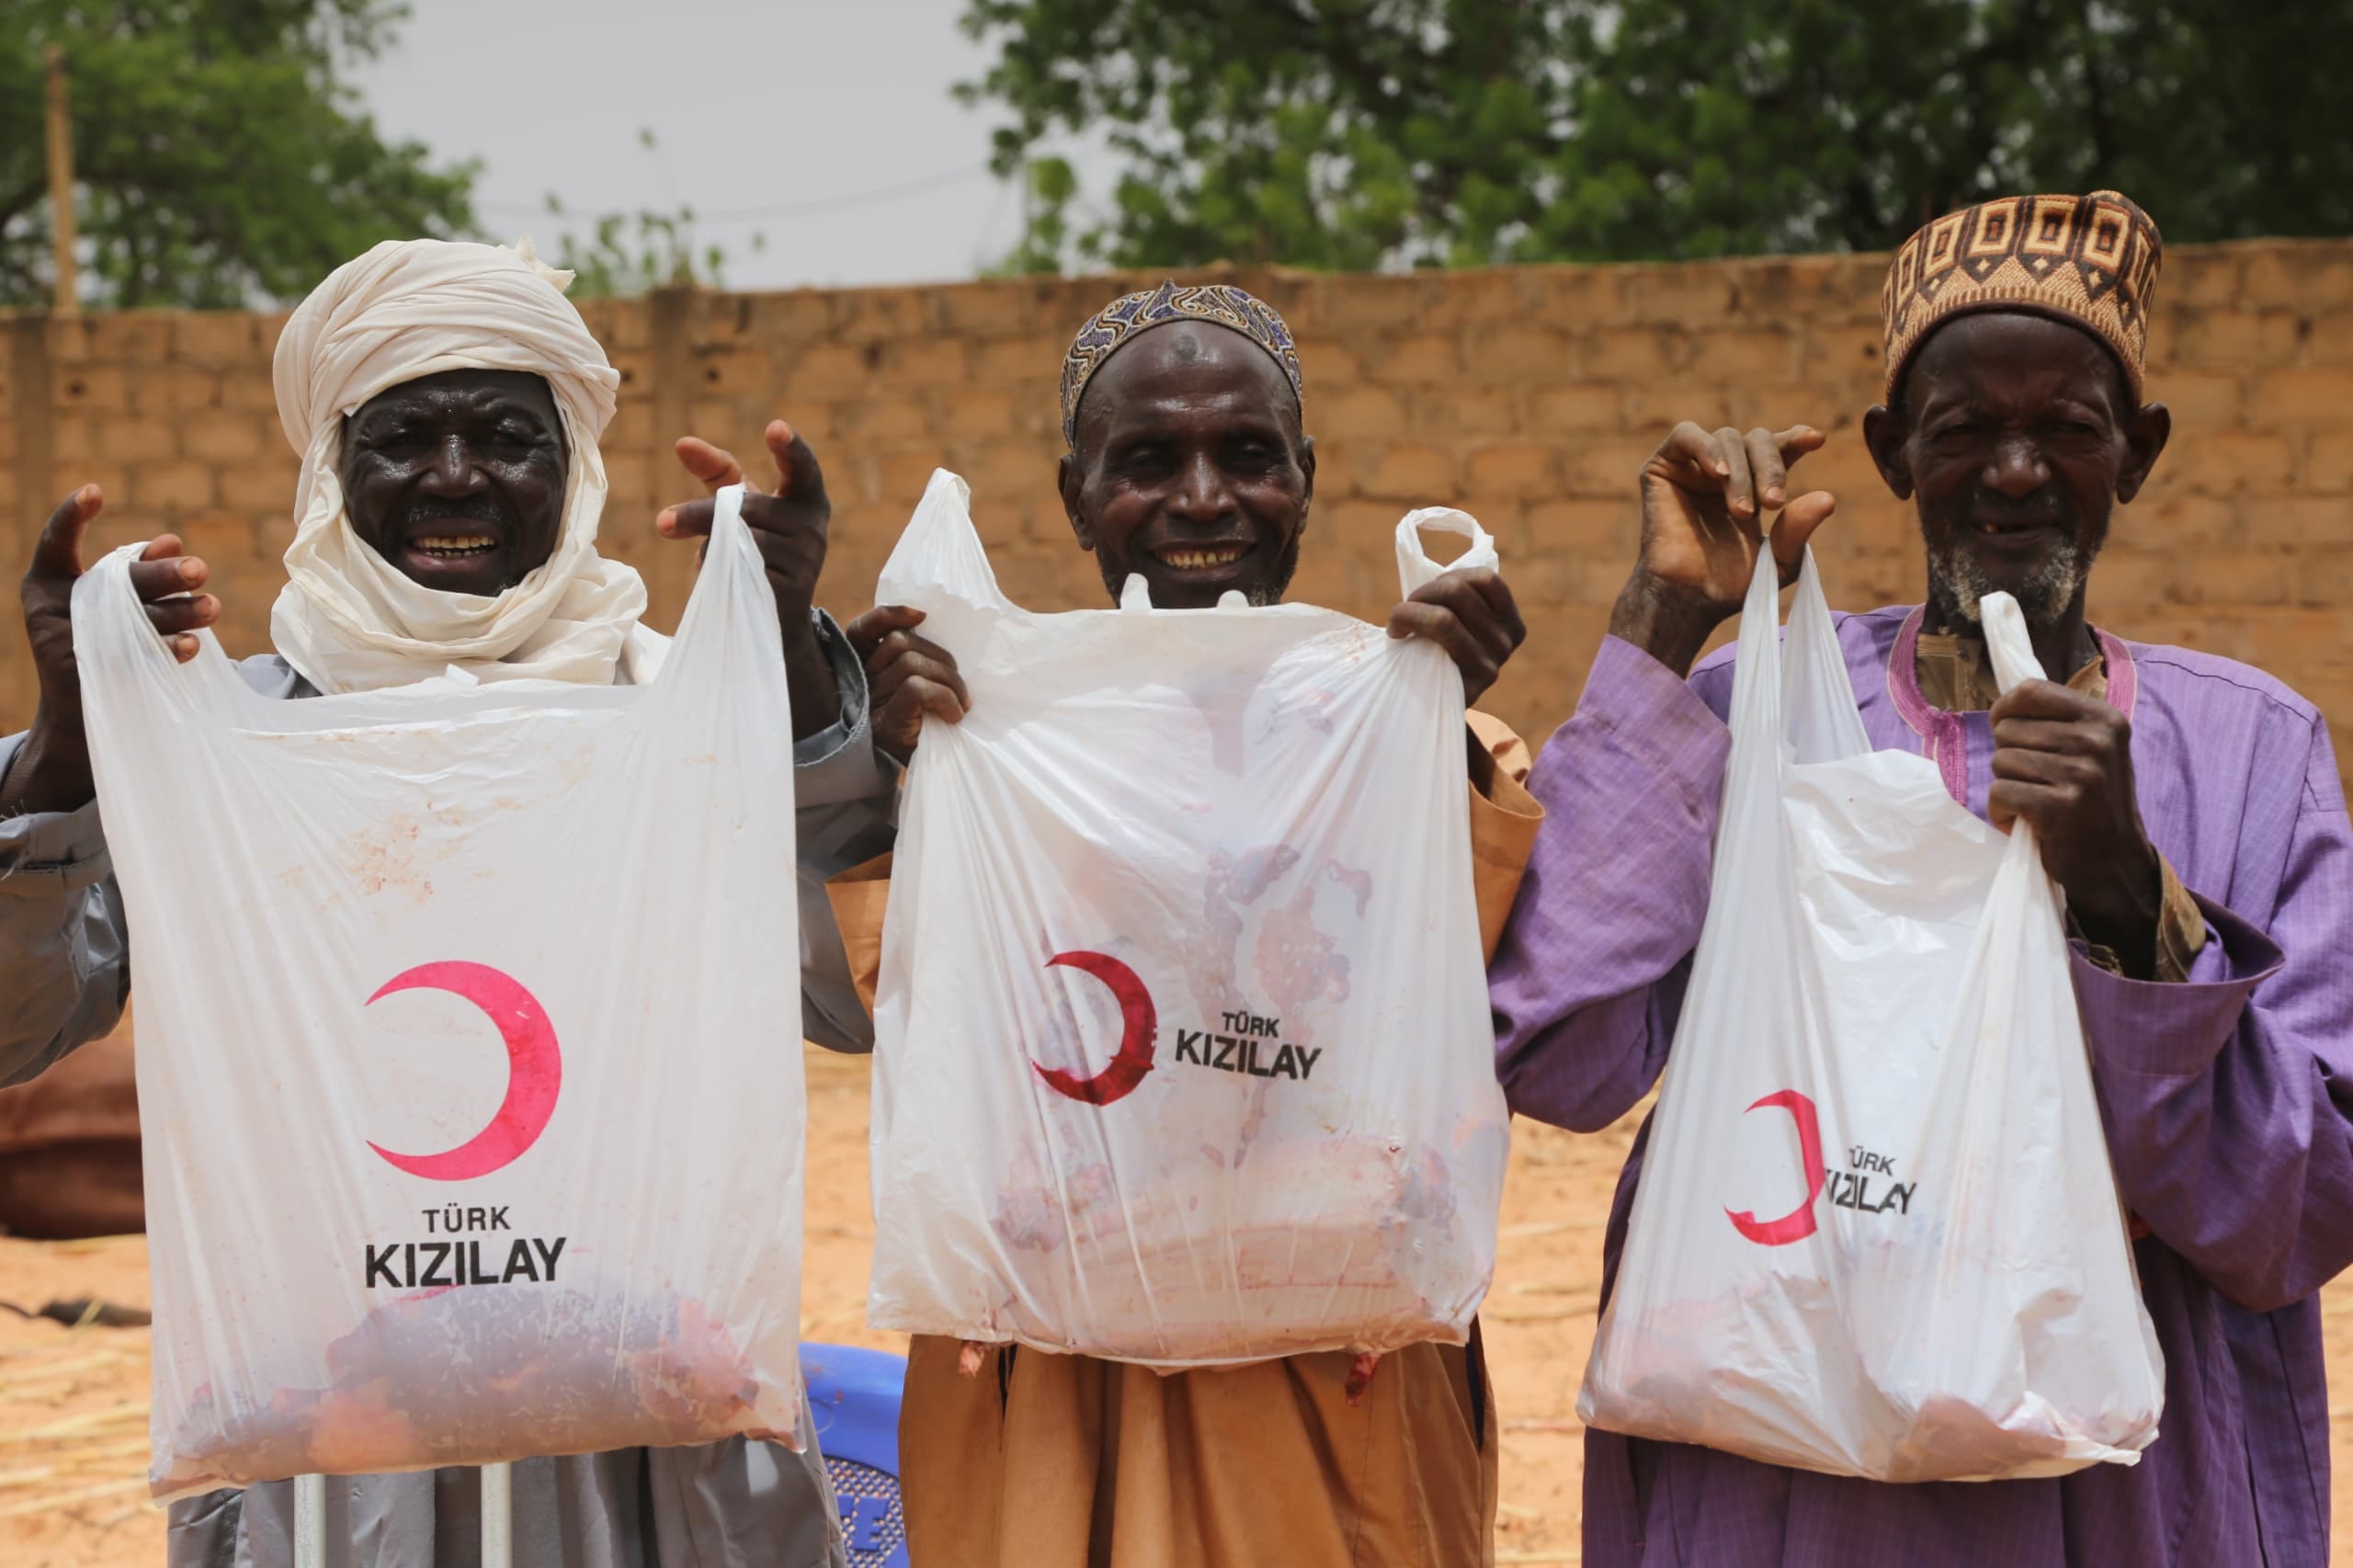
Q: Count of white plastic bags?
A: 3